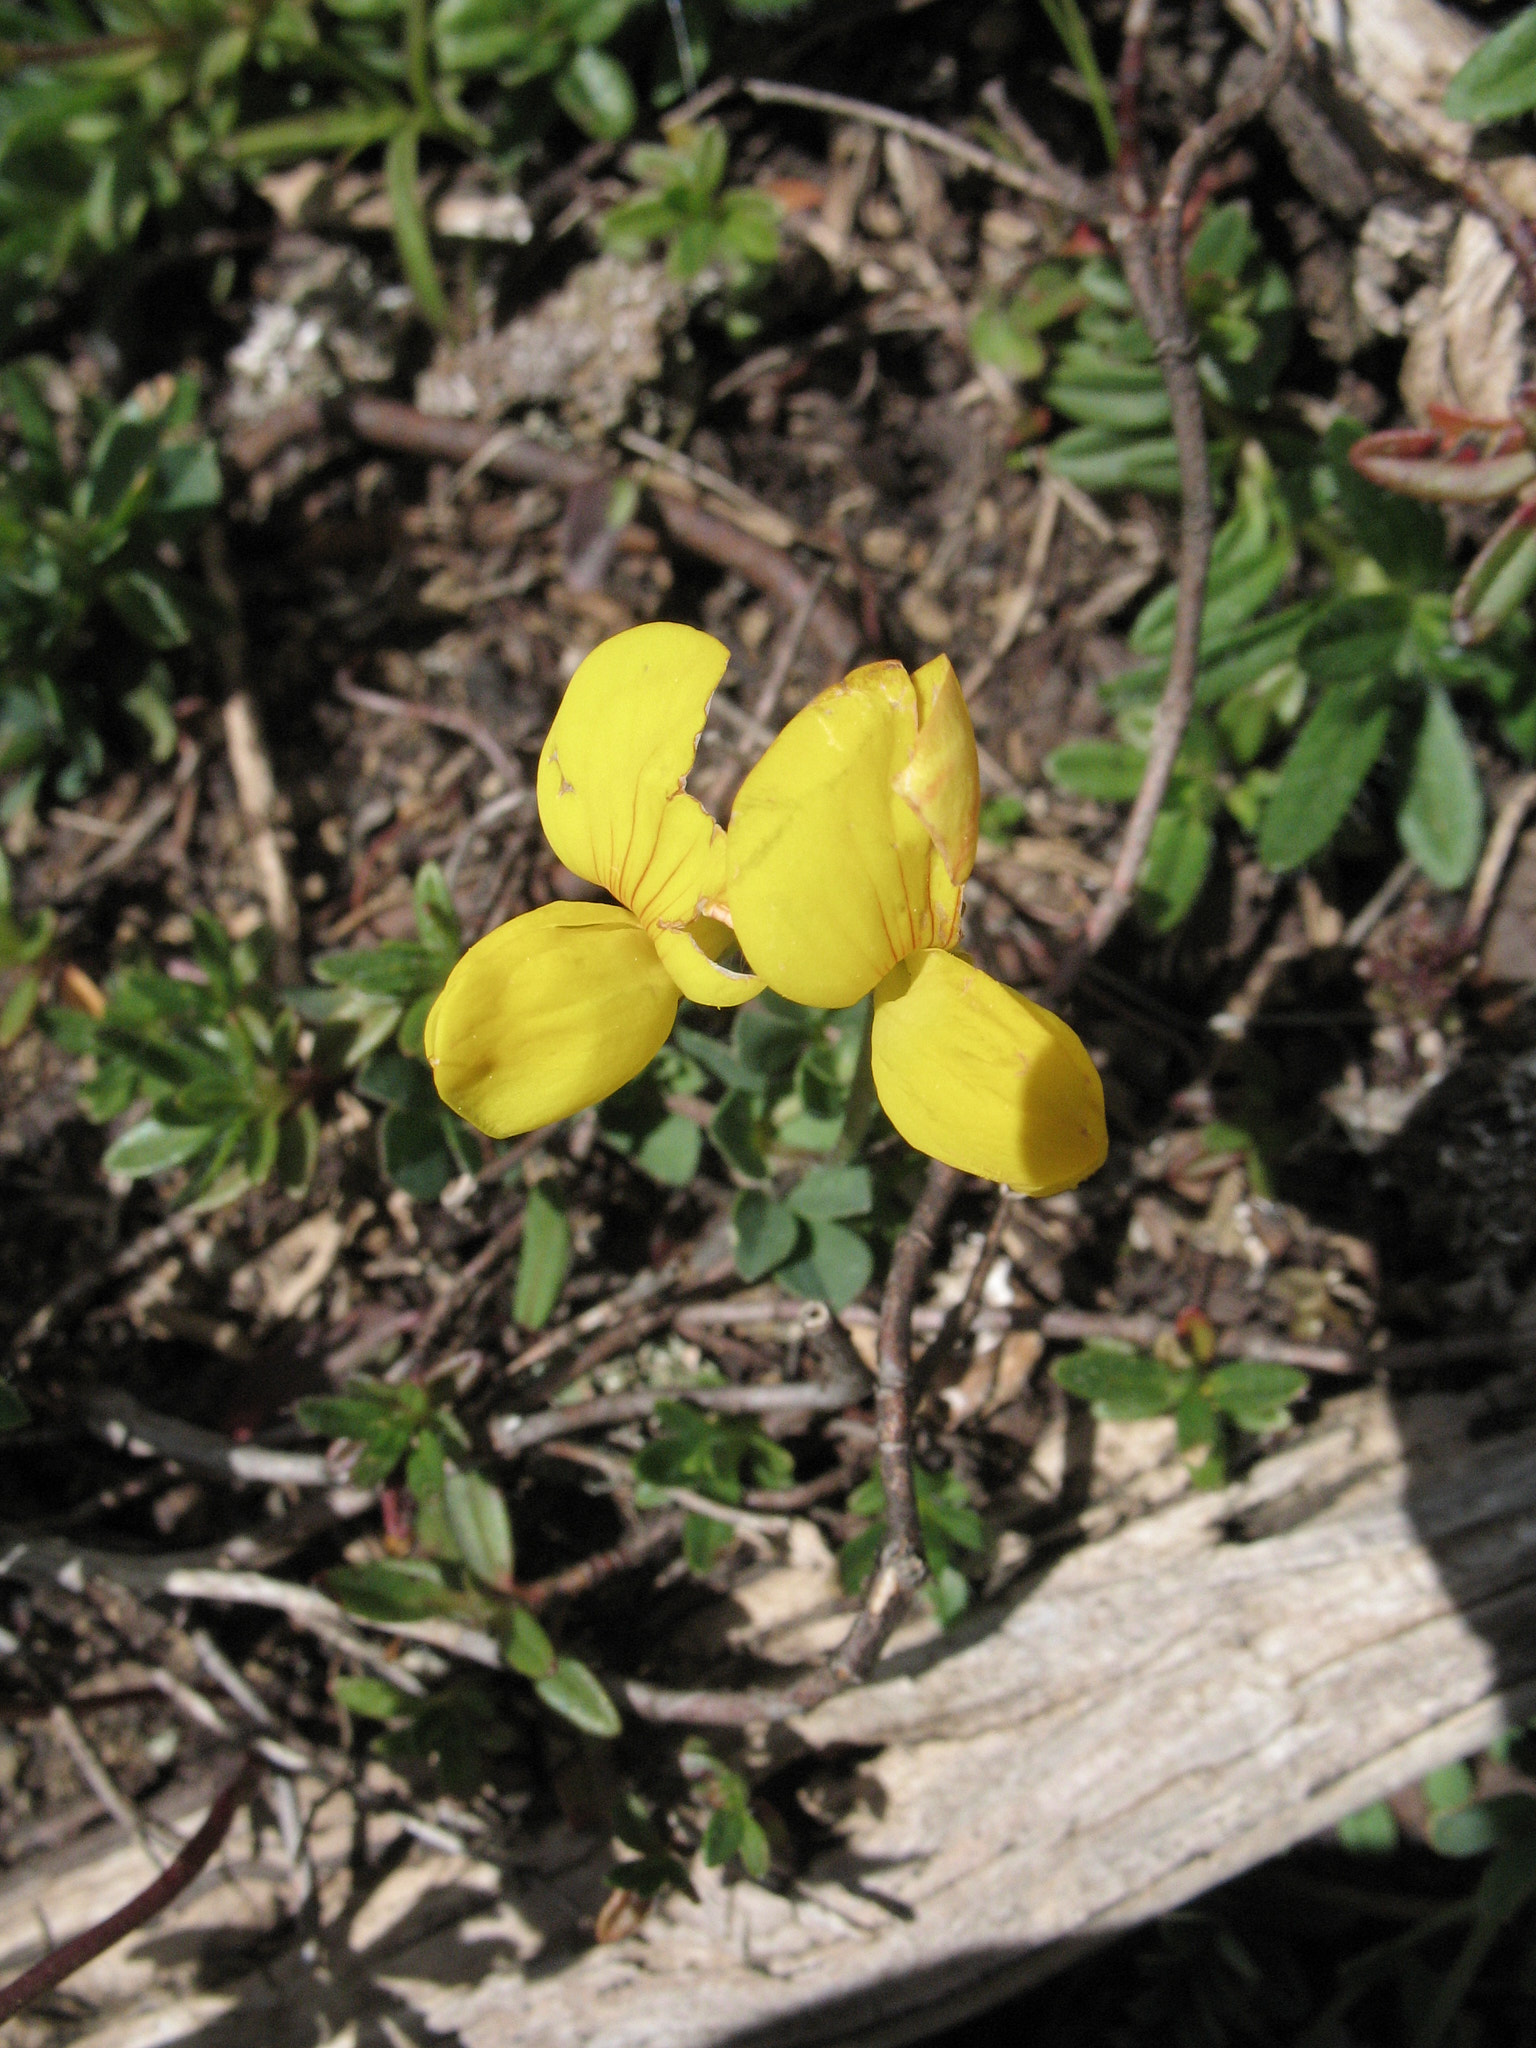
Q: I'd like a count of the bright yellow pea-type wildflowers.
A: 2